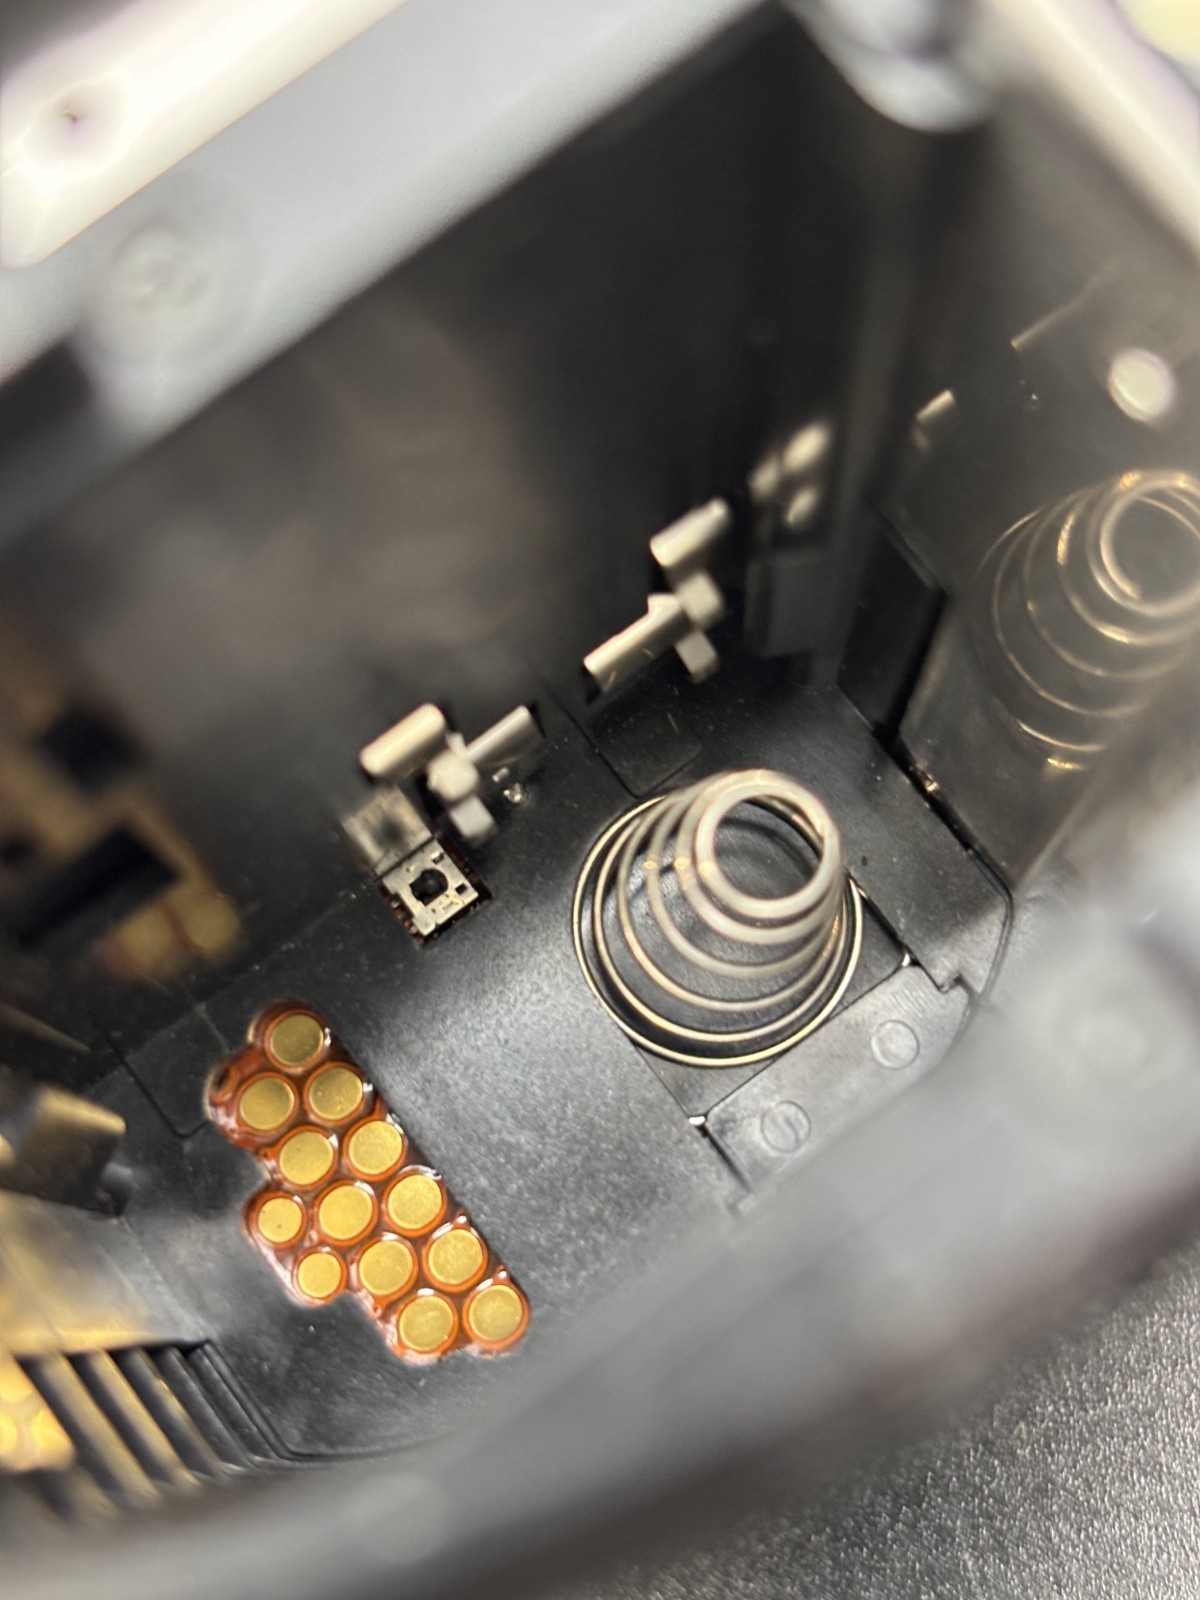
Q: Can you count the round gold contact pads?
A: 13